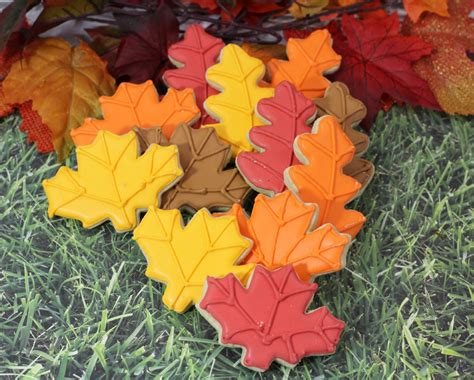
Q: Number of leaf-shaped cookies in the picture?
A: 12